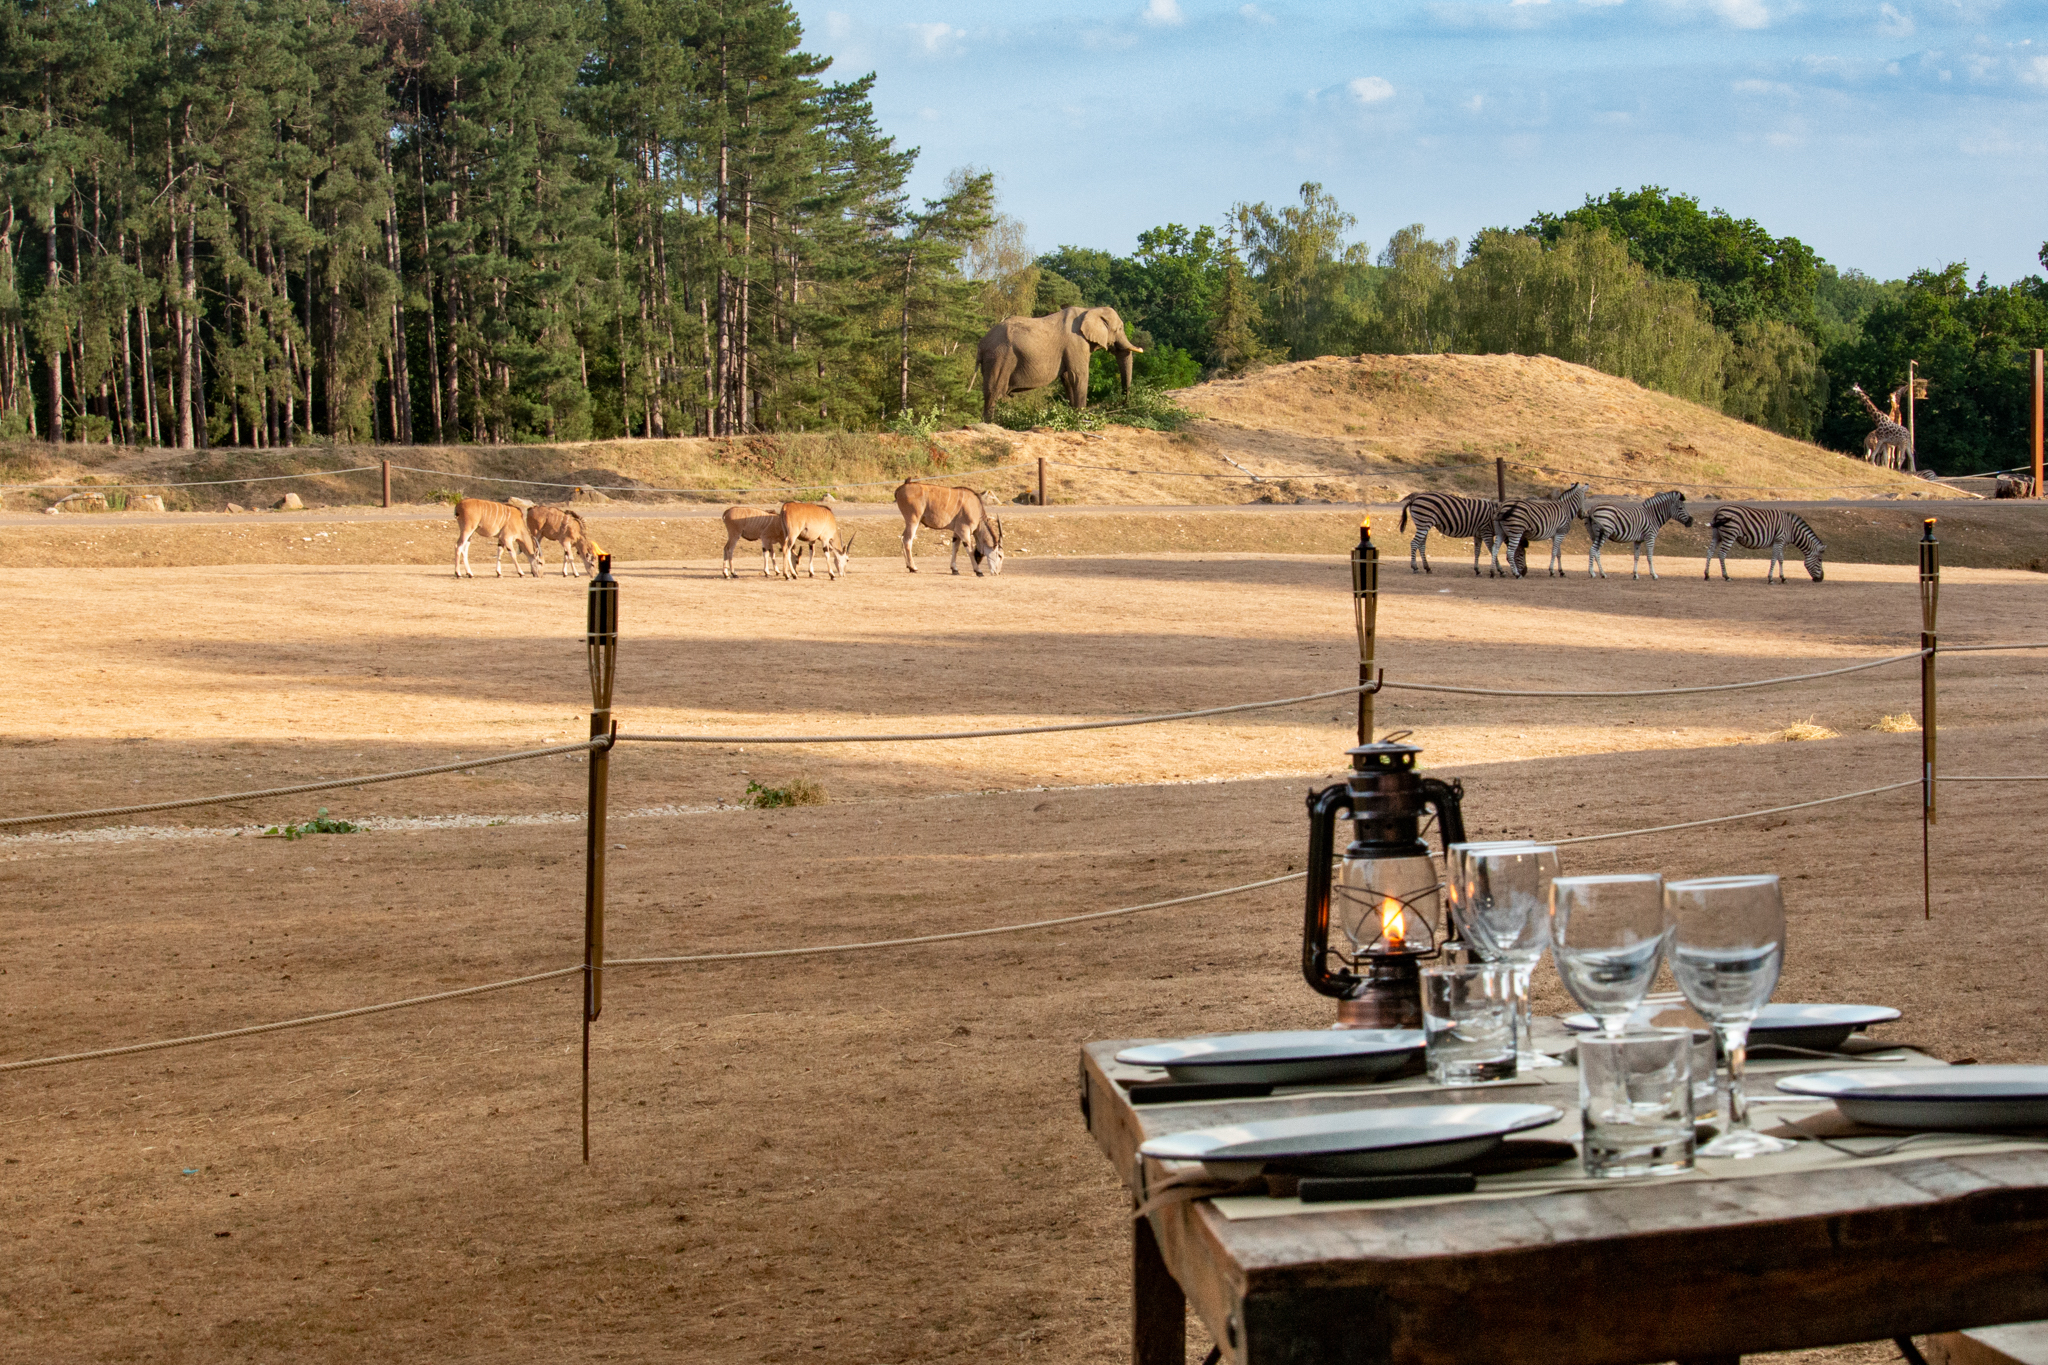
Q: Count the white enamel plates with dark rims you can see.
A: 4